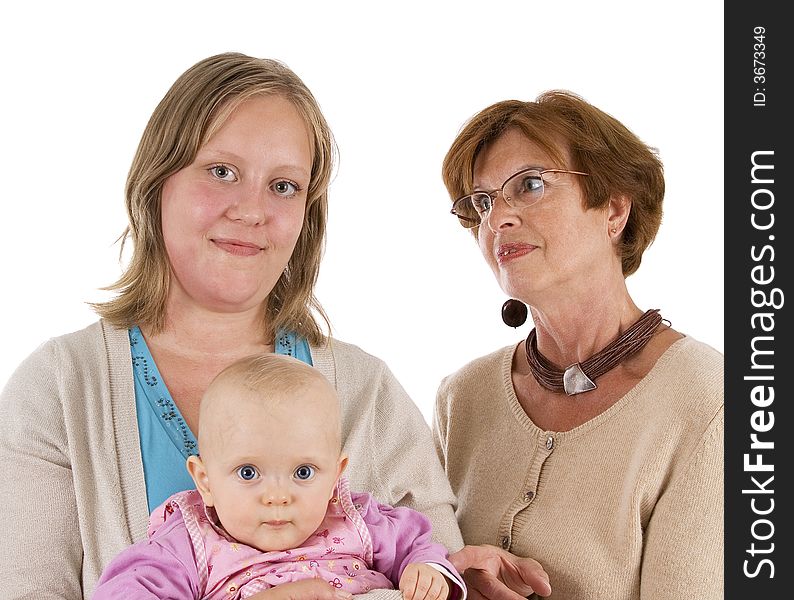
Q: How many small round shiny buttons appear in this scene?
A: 3